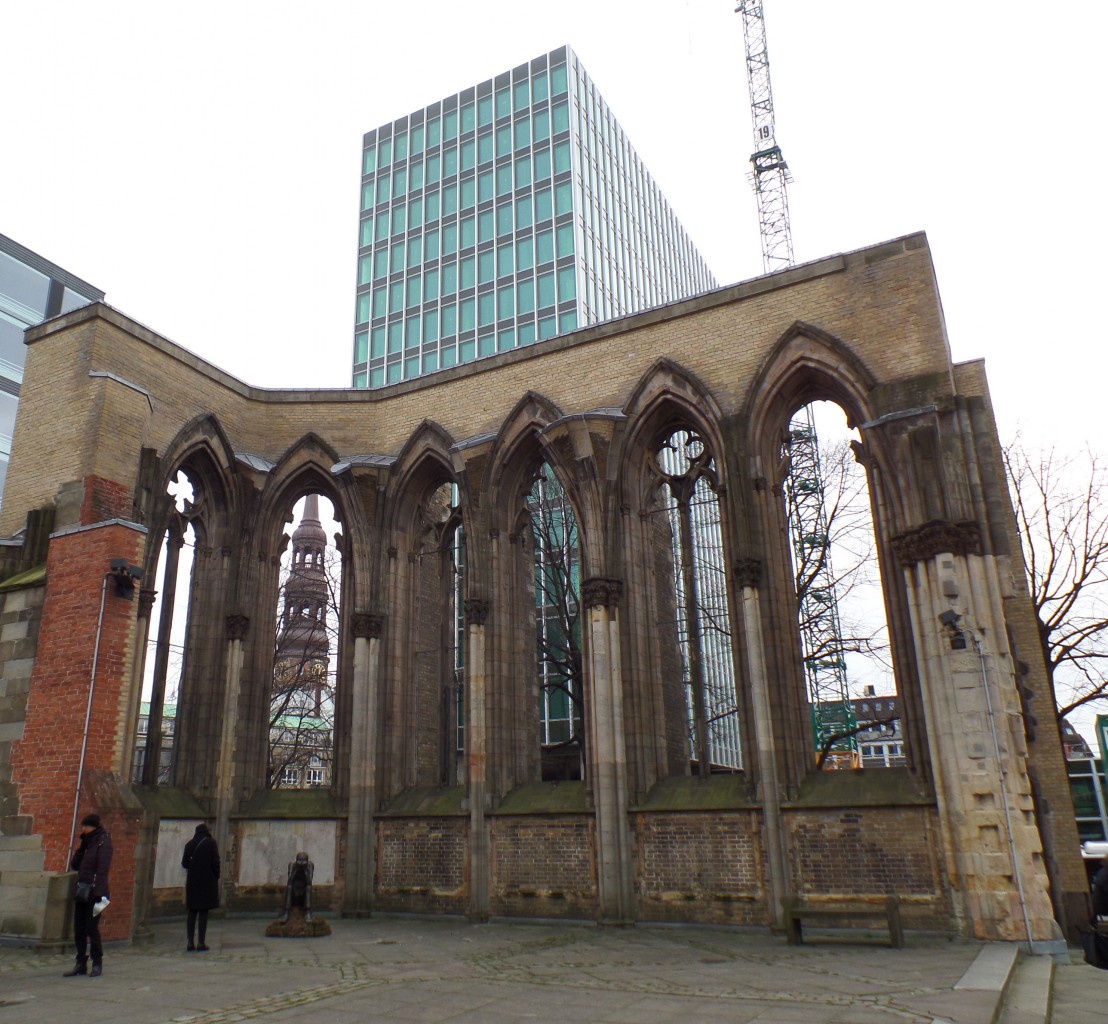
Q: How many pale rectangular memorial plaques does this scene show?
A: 2